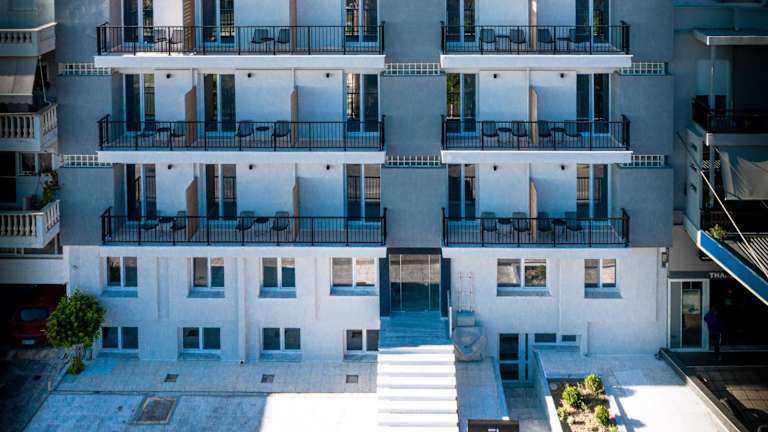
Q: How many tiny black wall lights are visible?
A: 10